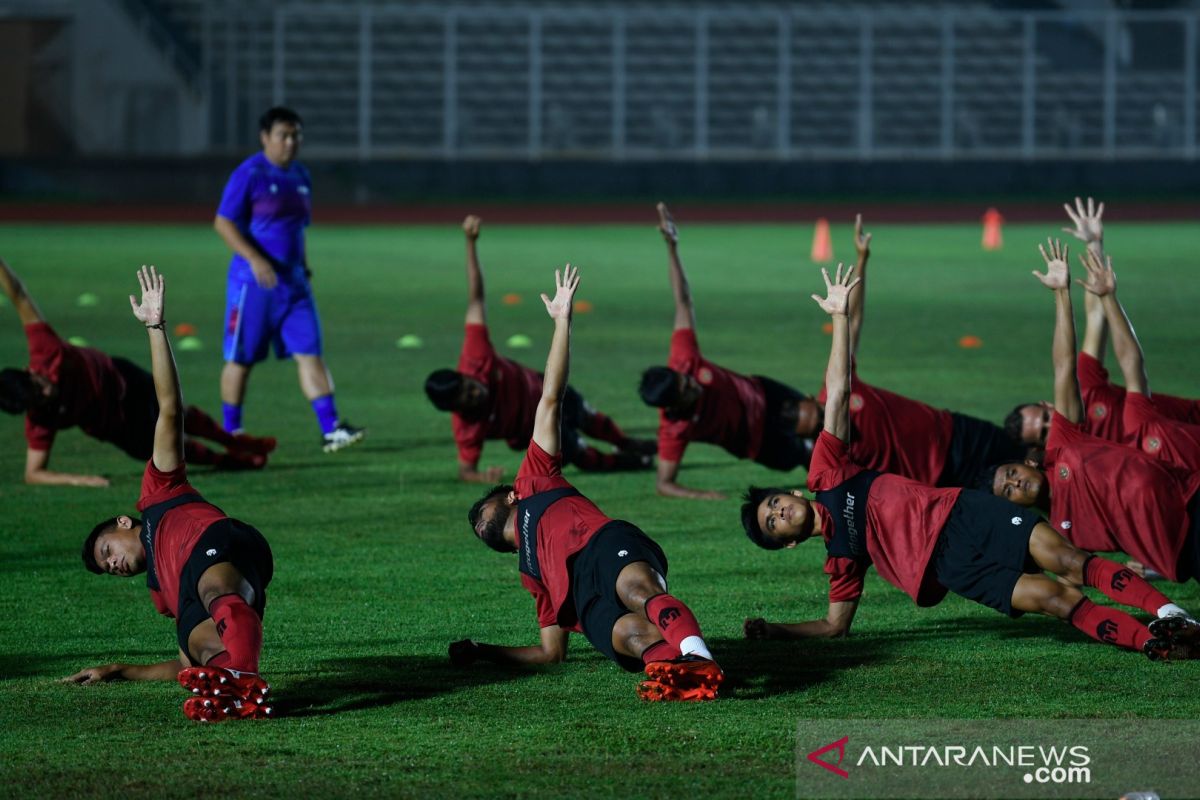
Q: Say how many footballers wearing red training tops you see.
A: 10